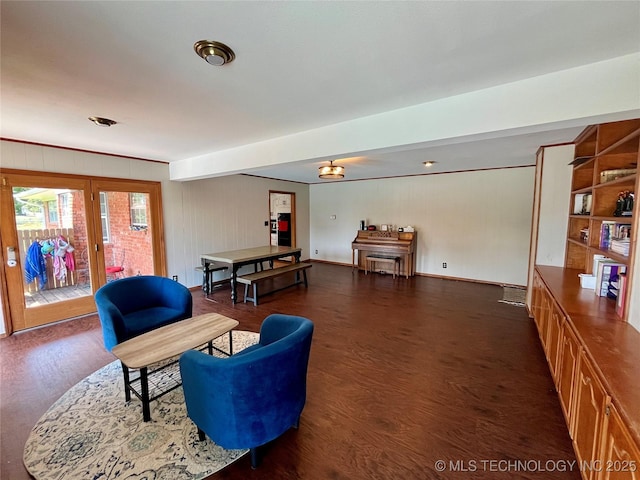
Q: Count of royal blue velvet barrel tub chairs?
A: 2